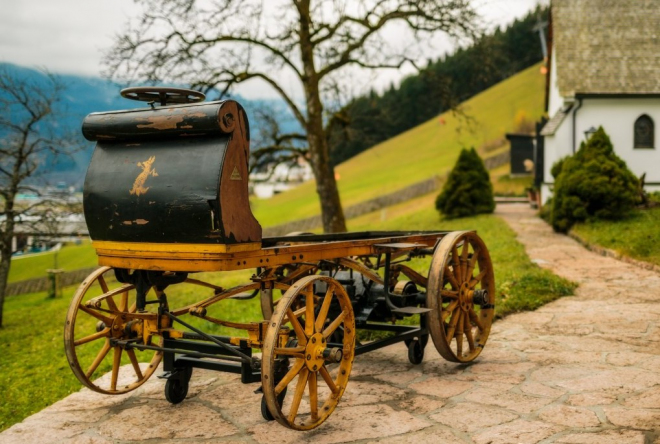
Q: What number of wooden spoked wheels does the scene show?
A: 4